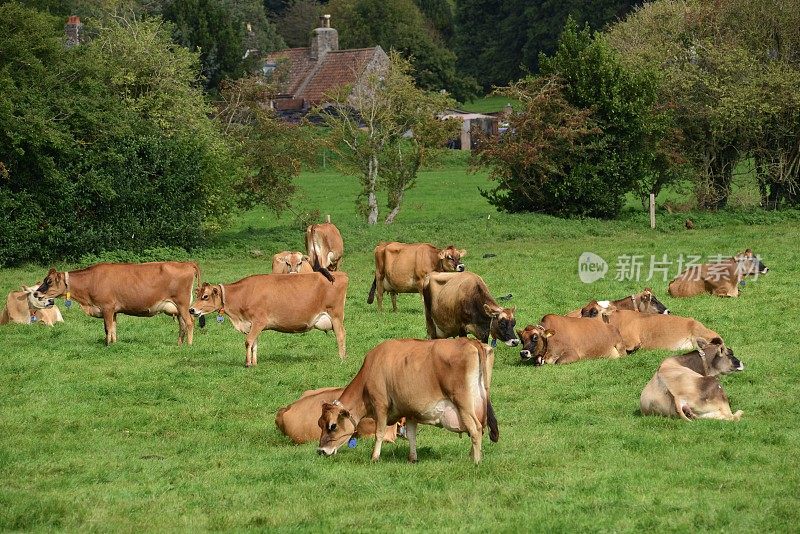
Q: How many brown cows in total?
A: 14